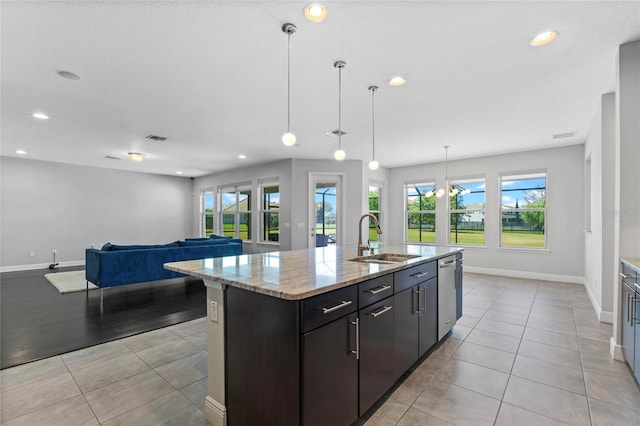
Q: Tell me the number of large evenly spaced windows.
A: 3